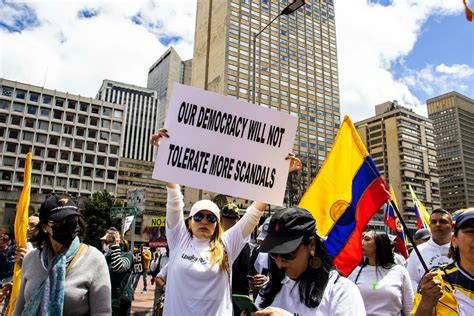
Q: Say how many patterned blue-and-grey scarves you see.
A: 1